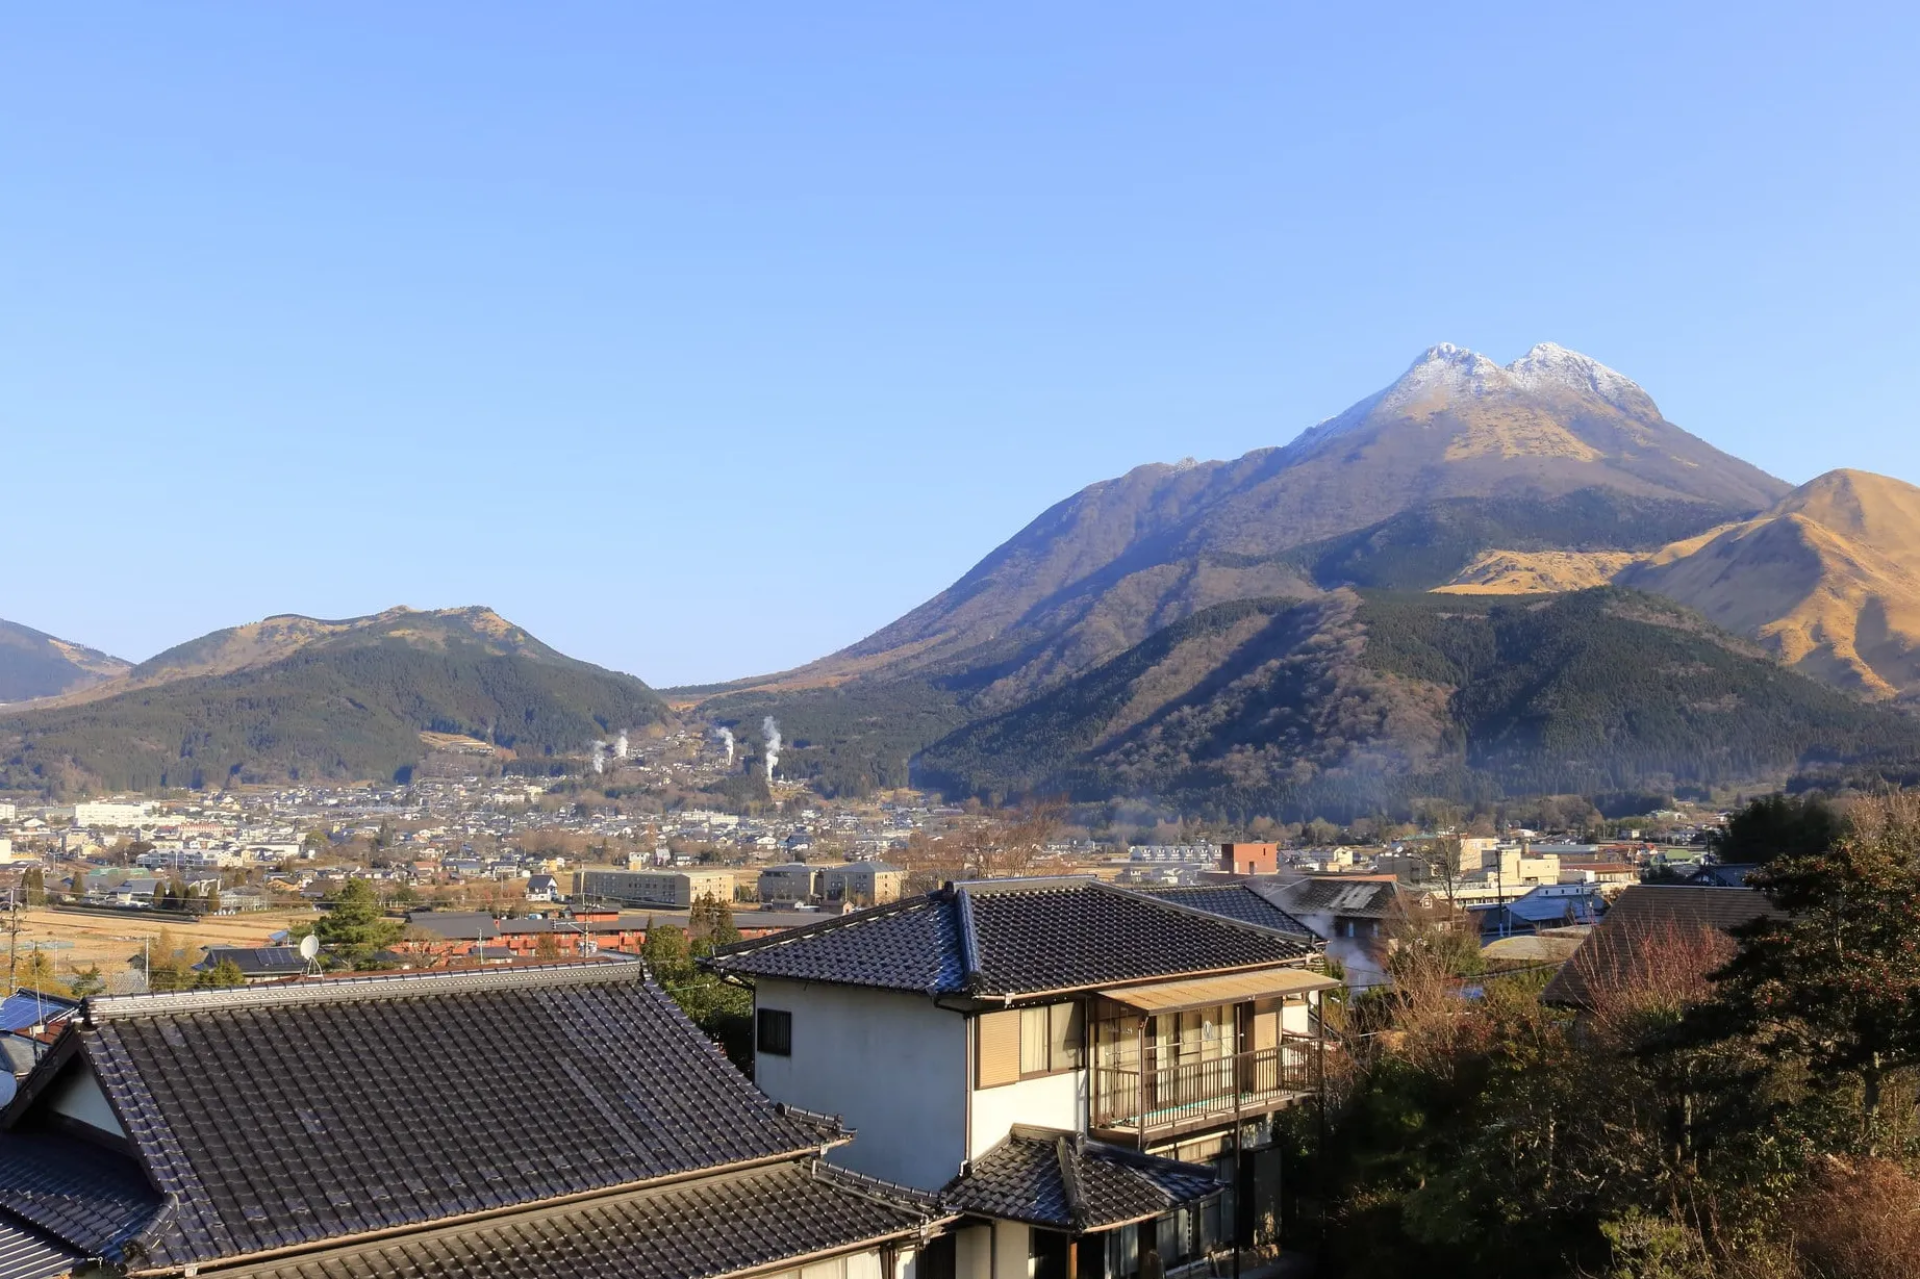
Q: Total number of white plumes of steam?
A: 4